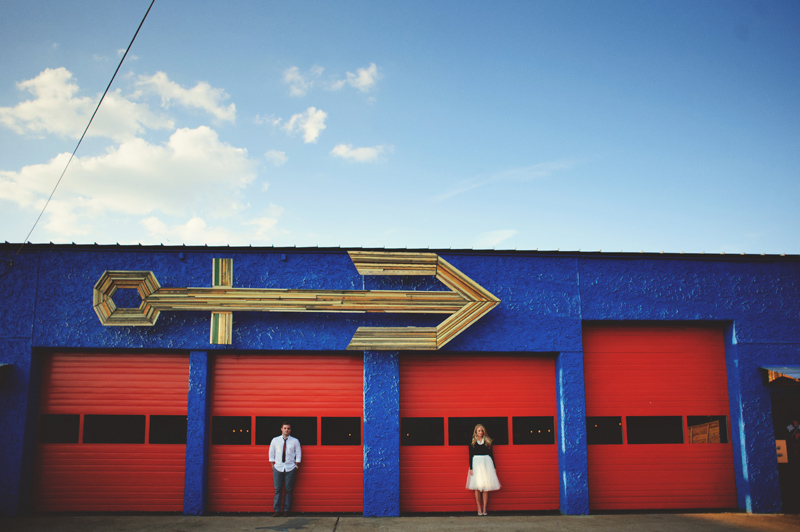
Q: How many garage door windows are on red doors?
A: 12